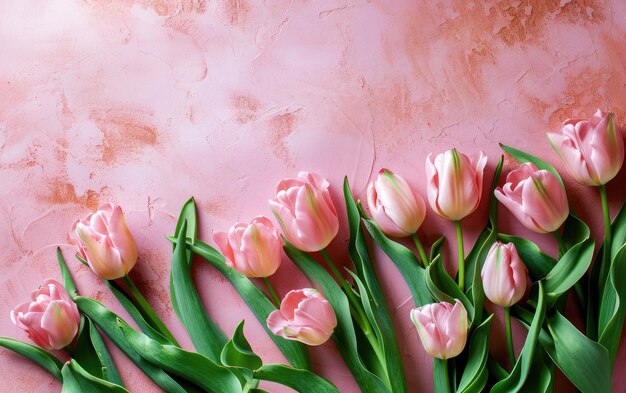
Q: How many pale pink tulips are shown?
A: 11